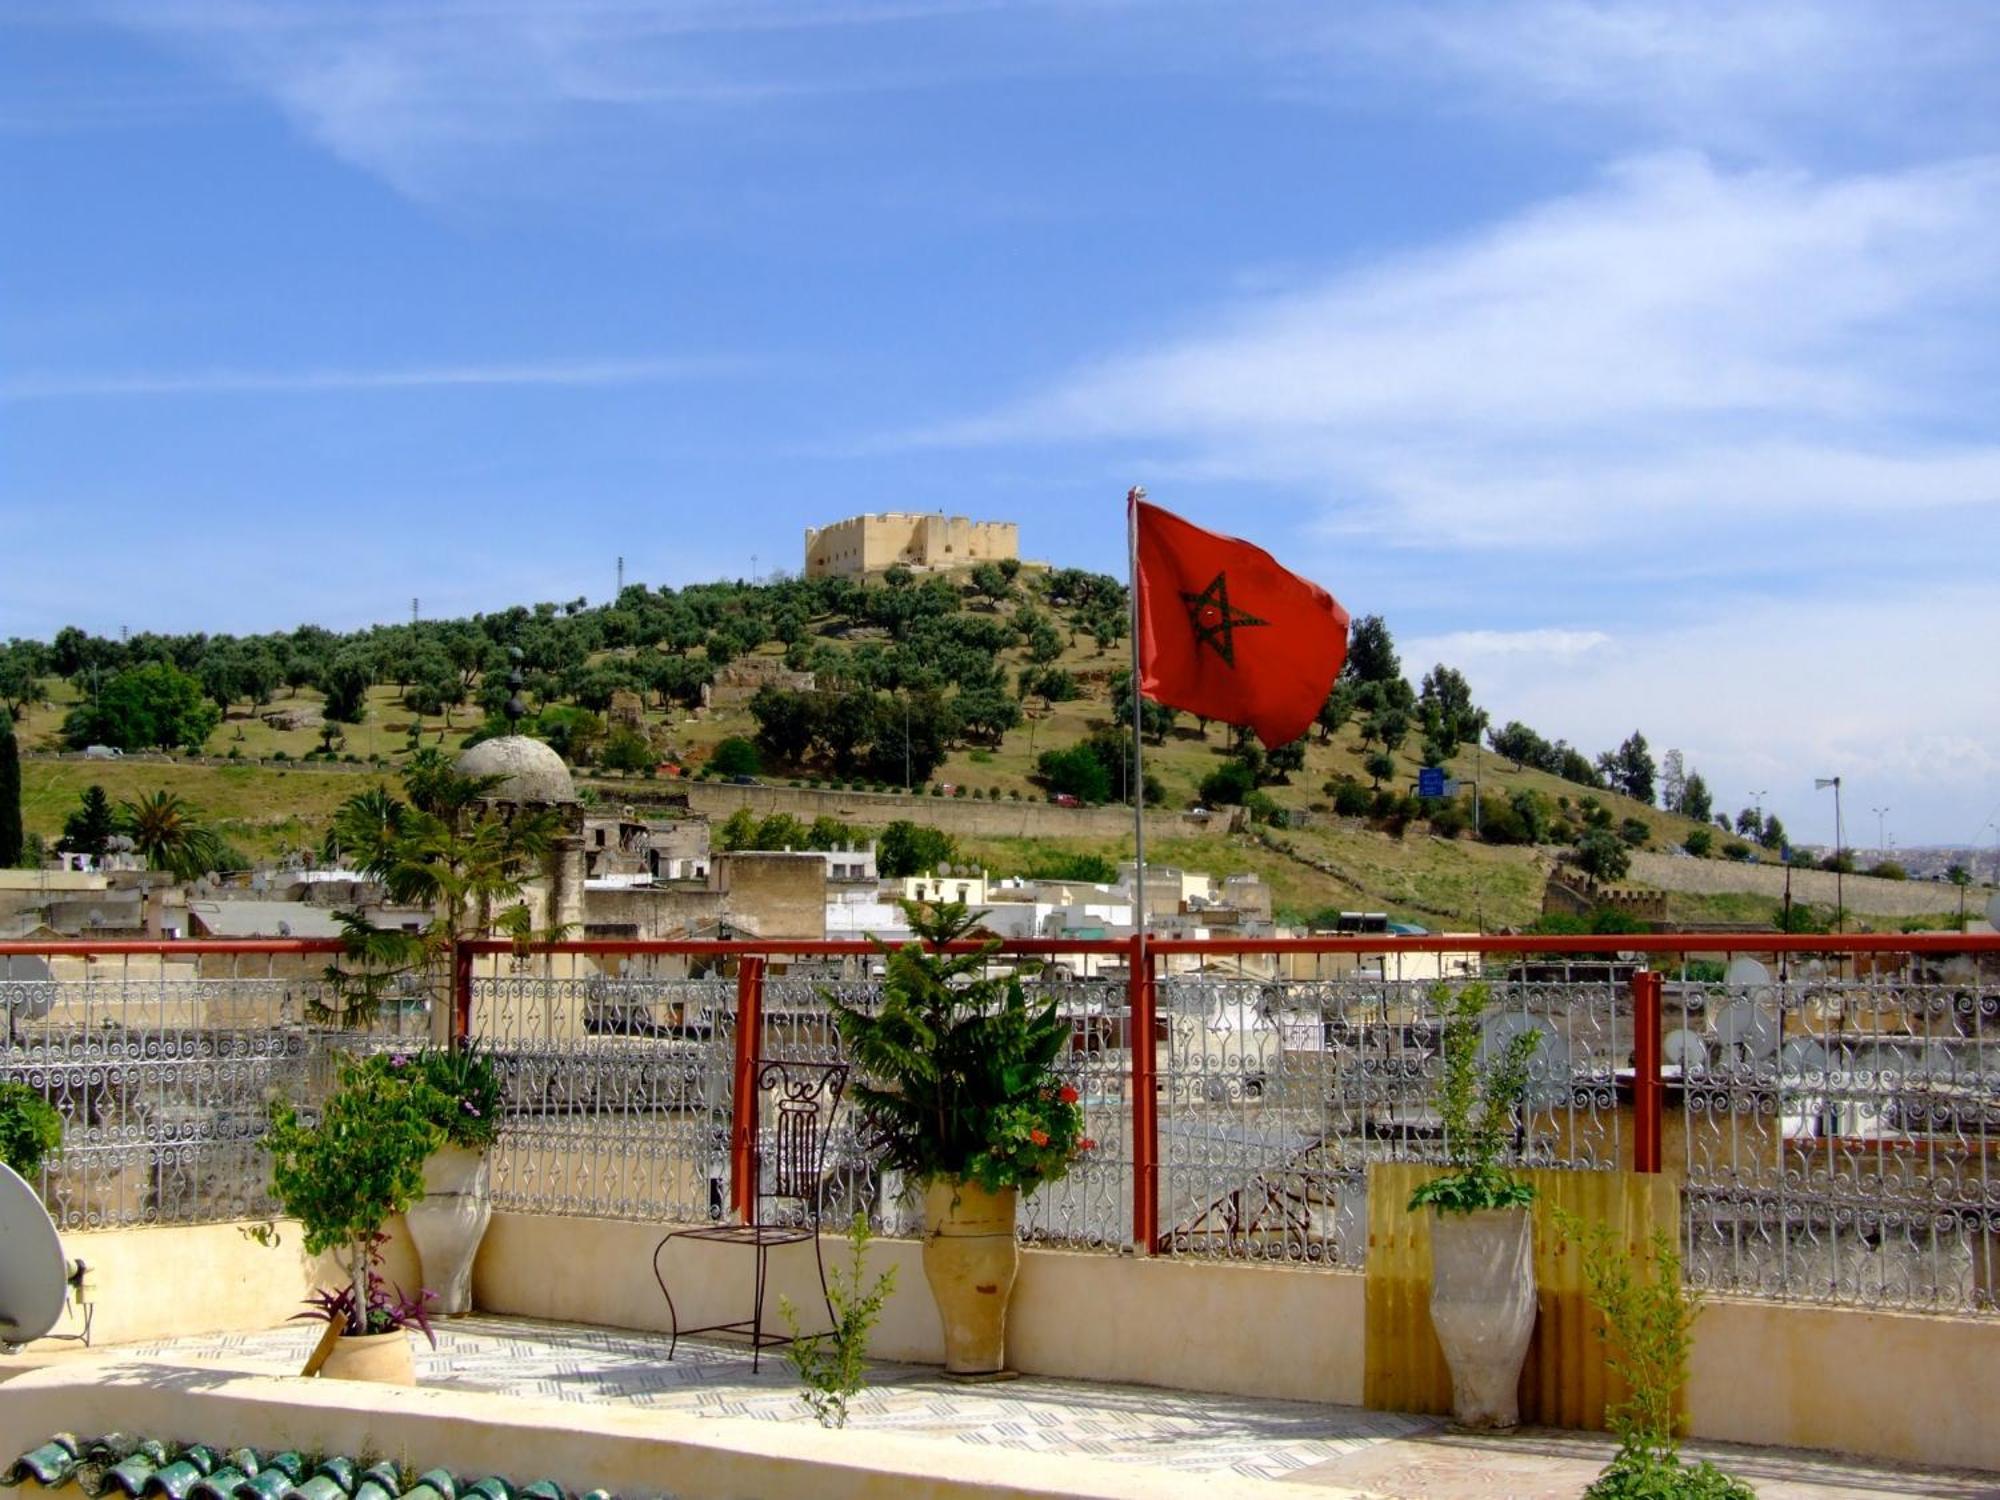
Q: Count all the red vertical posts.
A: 4